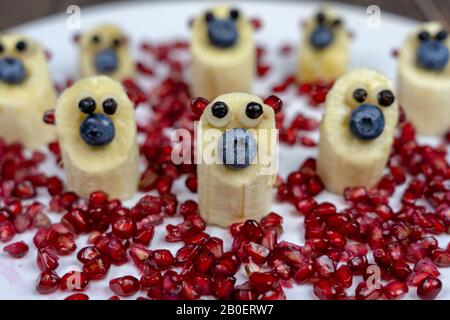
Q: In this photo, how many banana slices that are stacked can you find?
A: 8